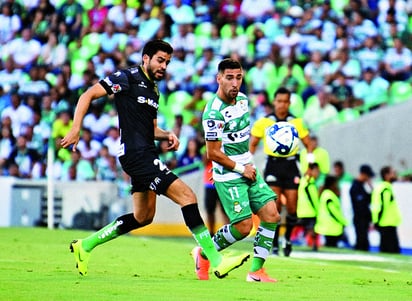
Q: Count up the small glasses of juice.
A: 0